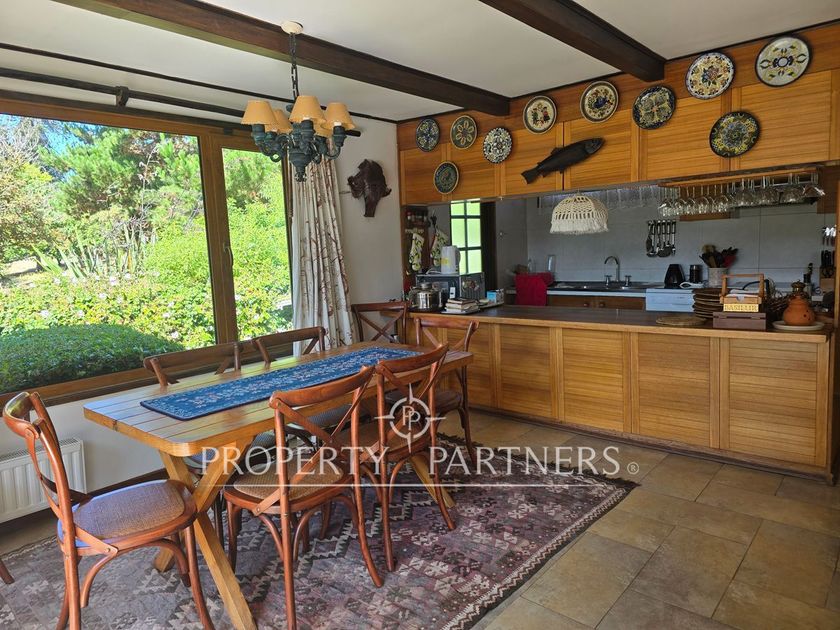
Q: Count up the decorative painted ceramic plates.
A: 10